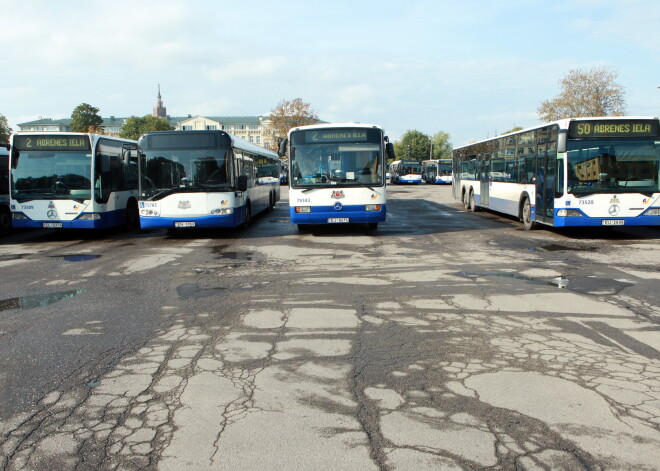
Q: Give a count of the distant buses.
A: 2